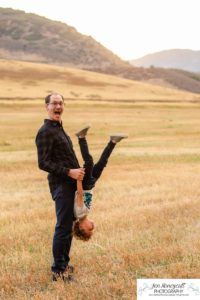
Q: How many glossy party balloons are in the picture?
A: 0